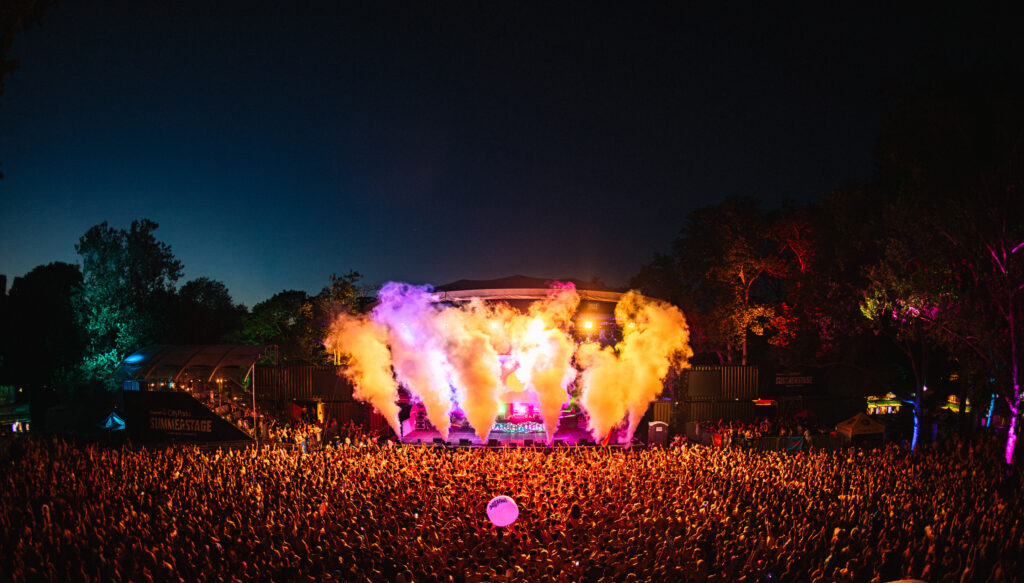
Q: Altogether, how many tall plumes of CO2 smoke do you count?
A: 6